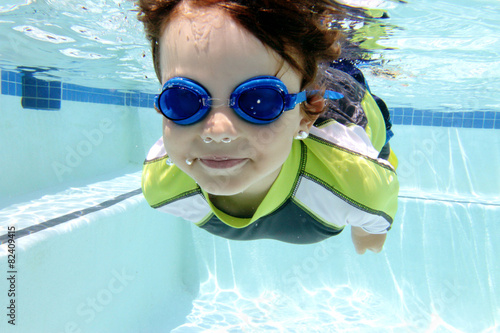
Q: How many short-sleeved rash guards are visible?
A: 1